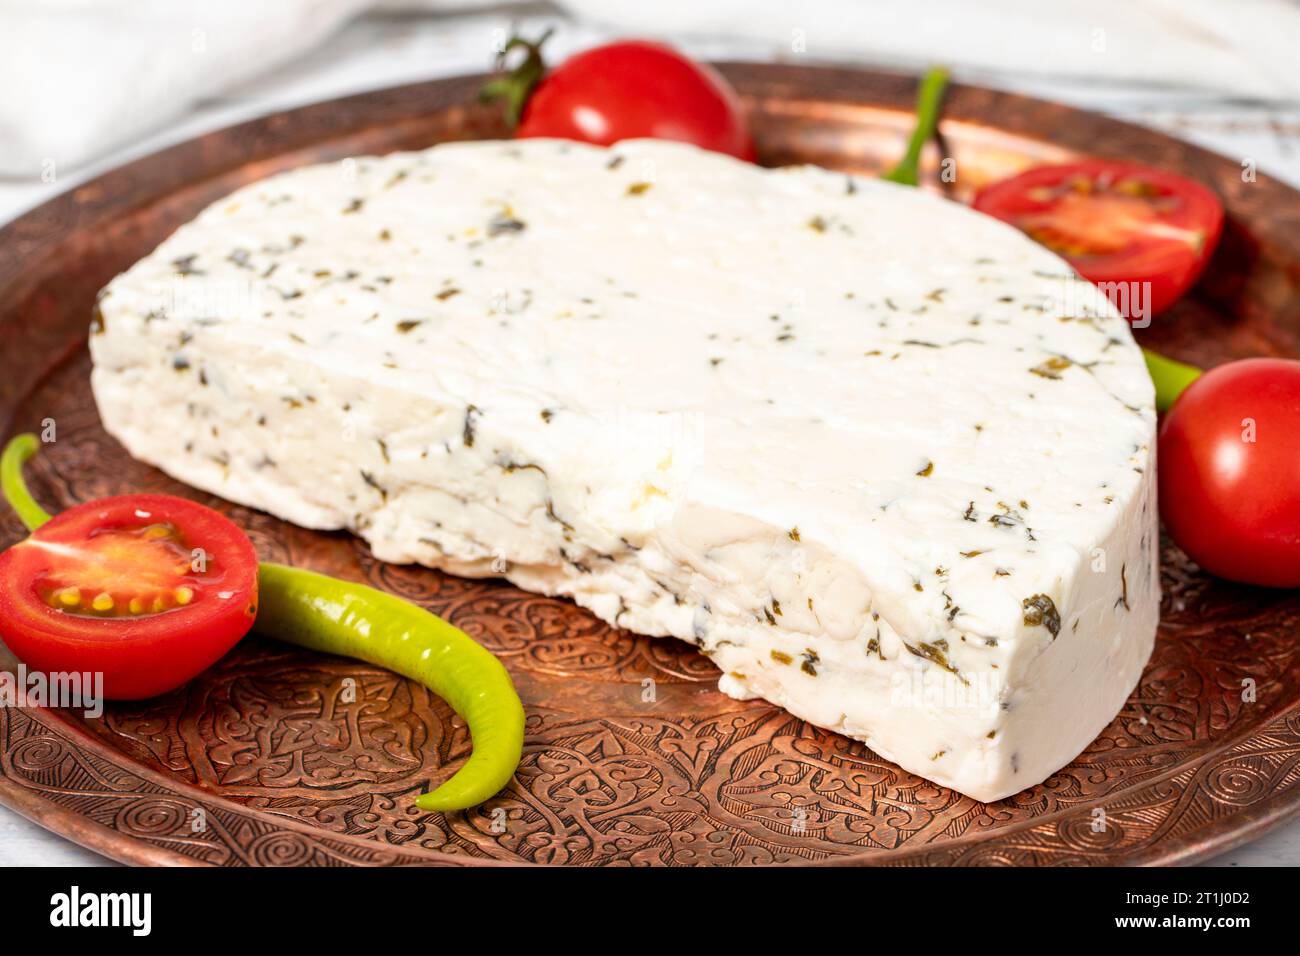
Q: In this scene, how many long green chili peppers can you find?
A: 3